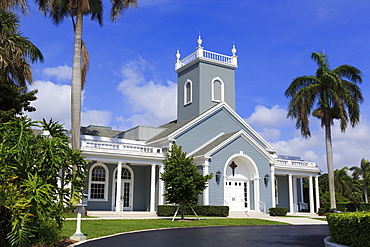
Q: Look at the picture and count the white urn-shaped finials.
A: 3